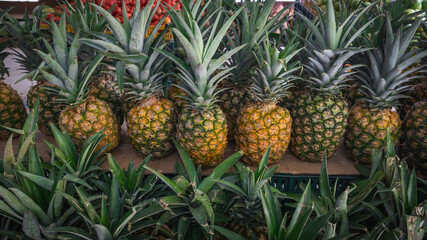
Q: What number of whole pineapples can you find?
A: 6